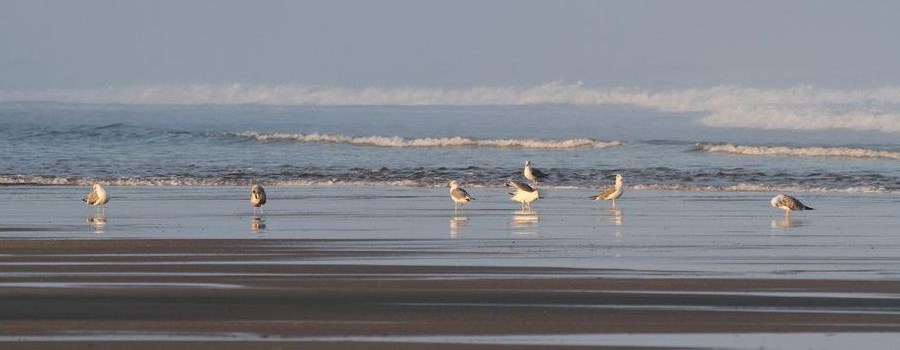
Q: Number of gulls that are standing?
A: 7